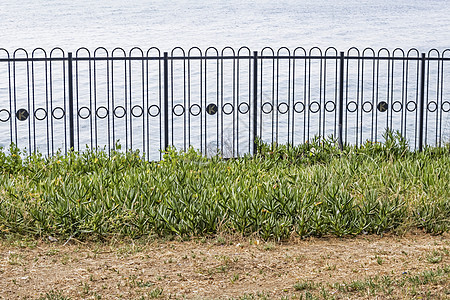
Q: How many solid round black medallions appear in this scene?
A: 3